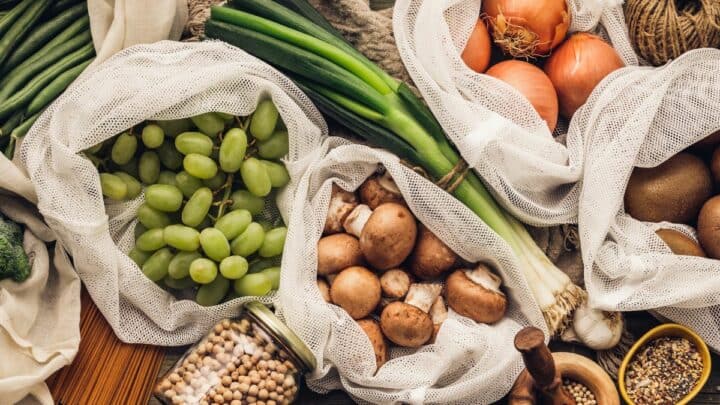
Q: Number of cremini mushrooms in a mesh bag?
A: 12